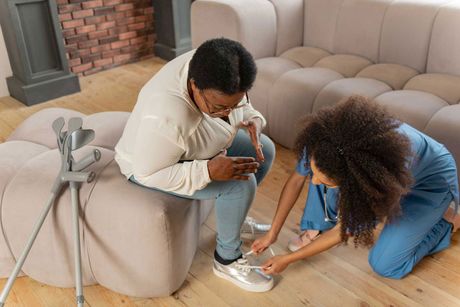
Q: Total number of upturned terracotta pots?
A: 0